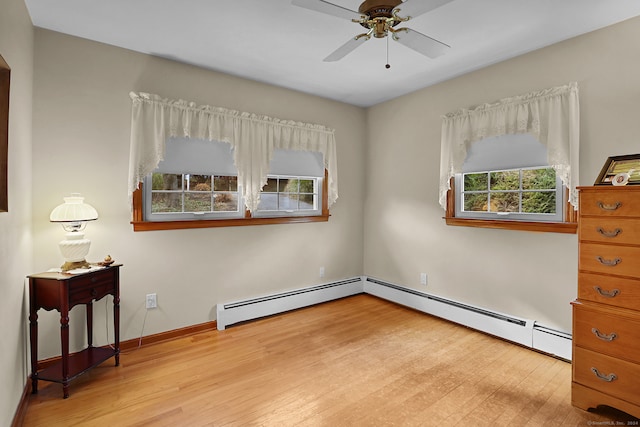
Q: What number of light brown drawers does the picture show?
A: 6